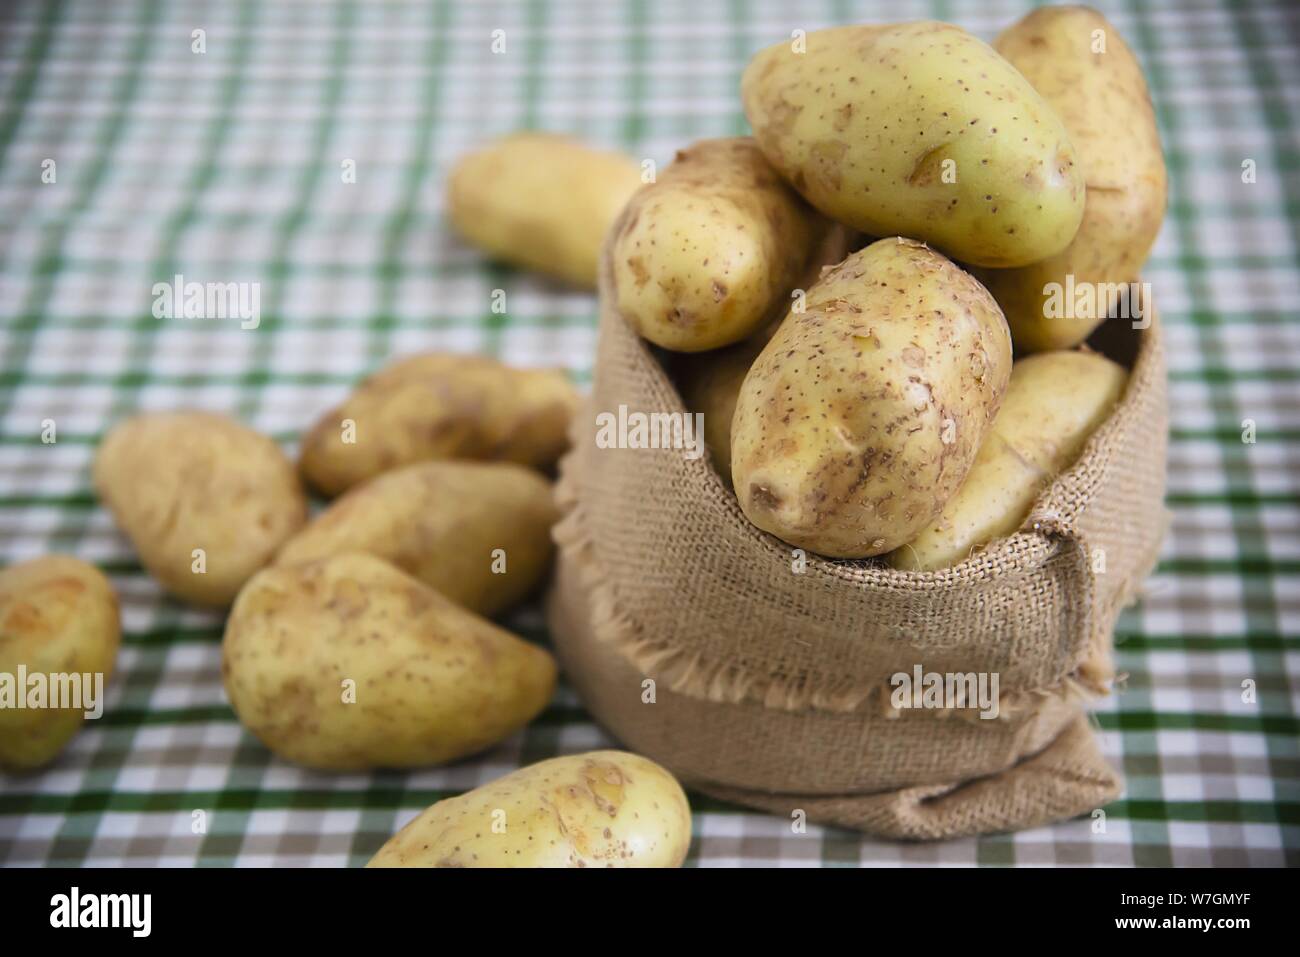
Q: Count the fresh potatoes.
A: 13